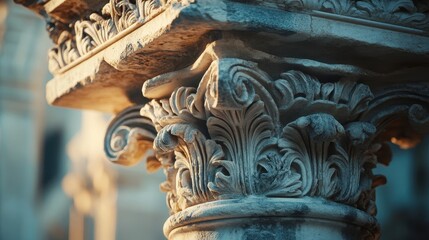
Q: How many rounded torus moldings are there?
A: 1